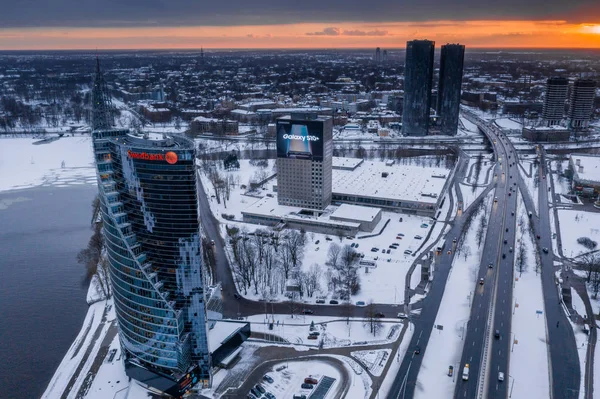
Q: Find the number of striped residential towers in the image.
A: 2